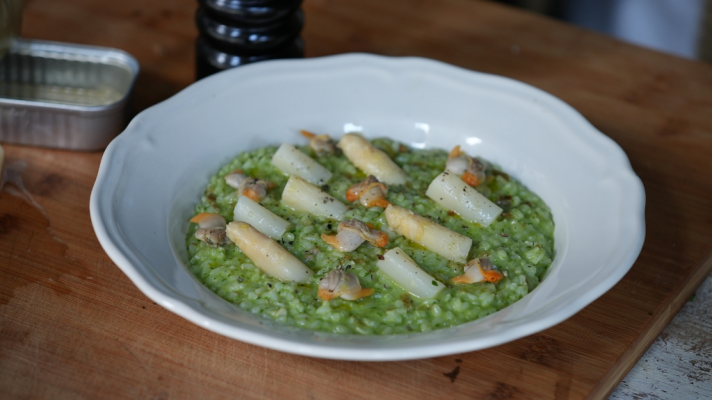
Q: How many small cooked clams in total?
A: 8